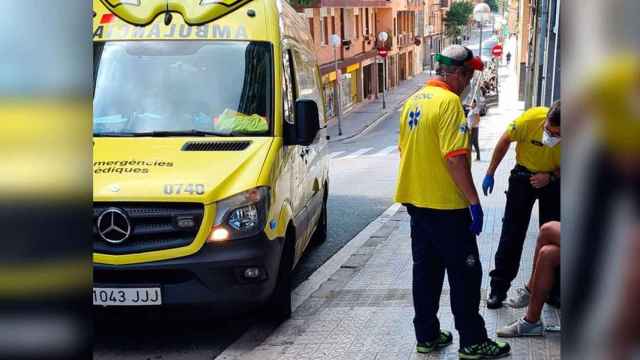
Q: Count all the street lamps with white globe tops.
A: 3